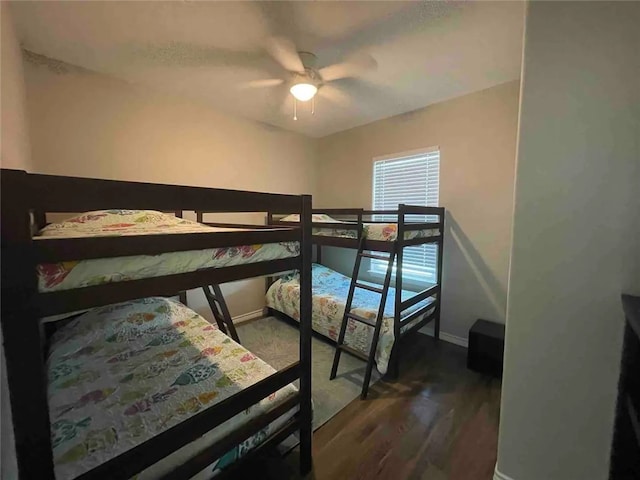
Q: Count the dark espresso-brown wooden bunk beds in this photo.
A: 2